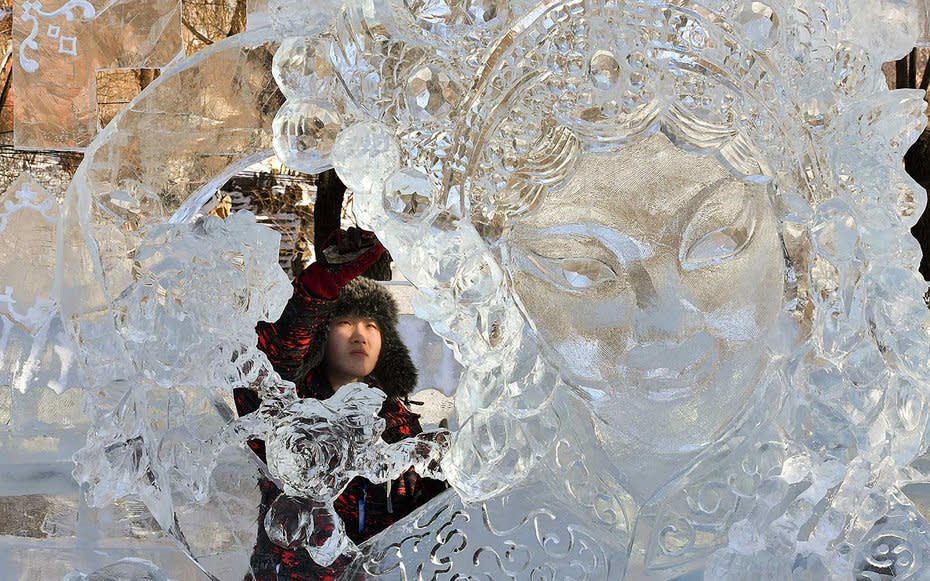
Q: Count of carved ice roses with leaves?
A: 1